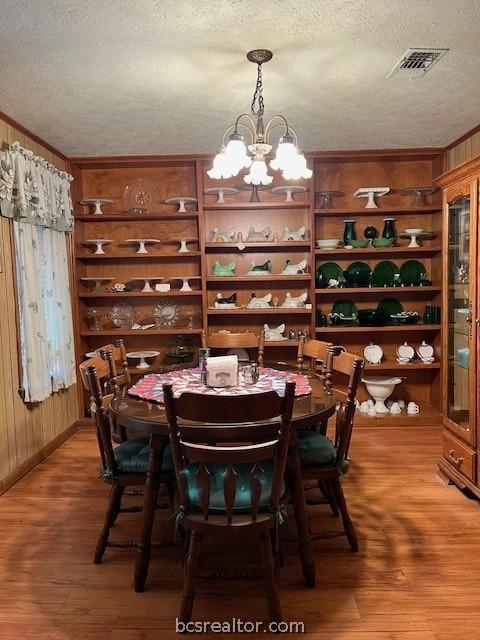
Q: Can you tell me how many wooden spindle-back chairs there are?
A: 6